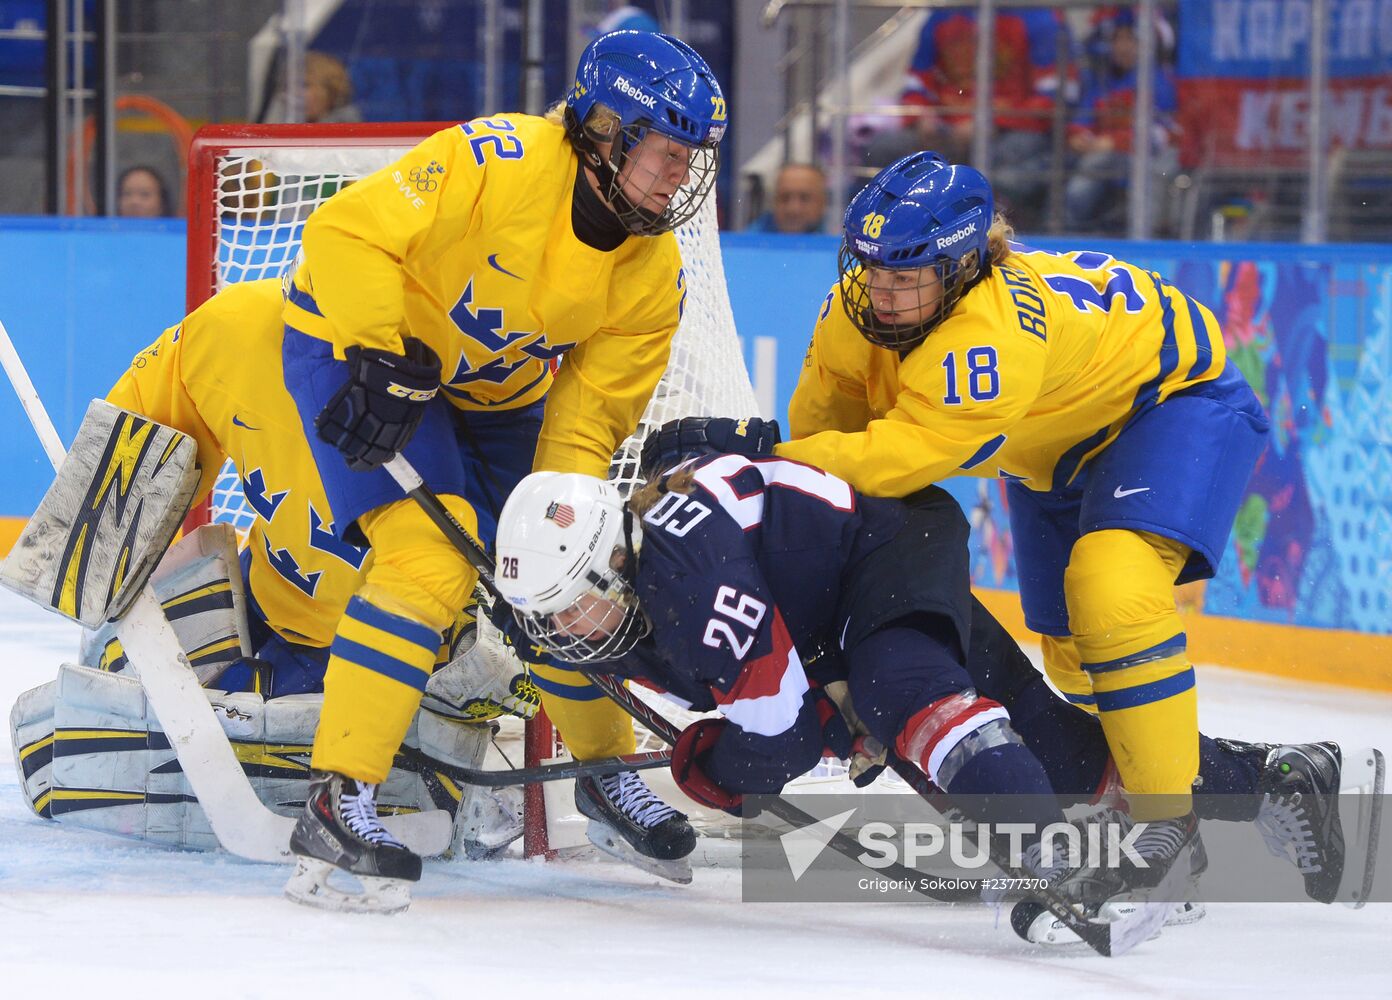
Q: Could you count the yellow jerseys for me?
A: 3